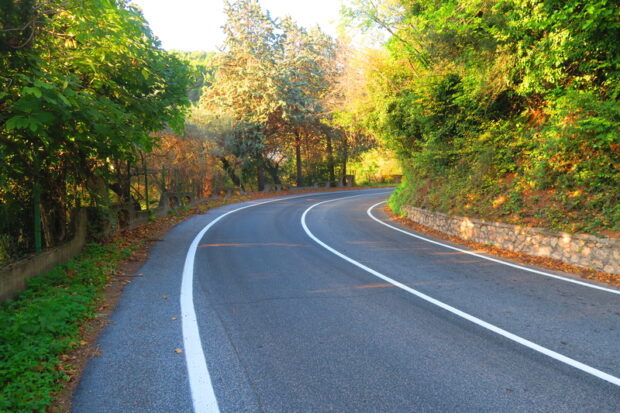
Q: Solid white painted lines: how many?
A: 3